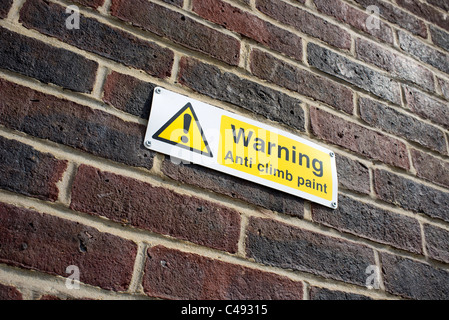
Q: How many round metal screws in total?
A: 4